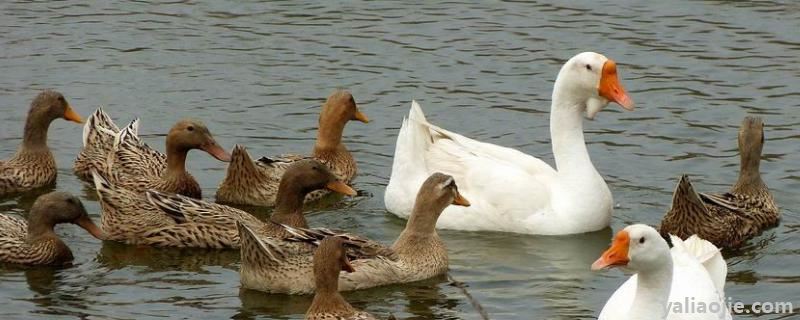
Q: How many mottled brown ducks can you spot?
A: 8